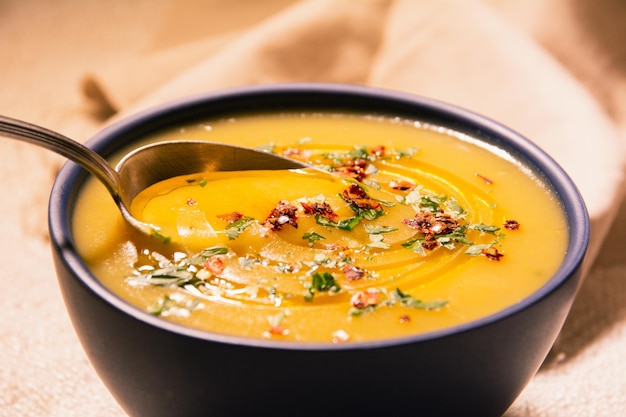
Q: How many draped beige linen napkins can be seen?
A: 1